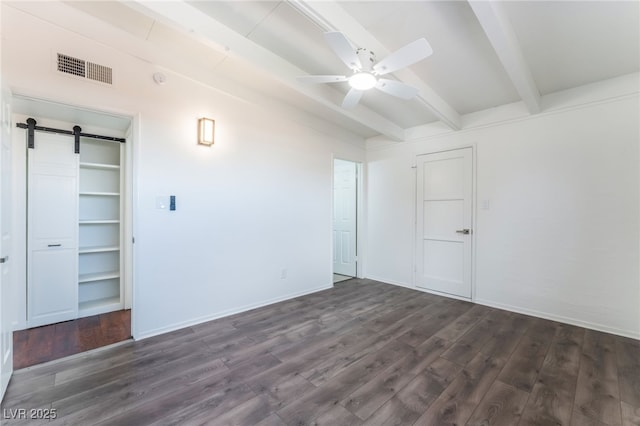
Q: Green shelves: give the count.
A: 0